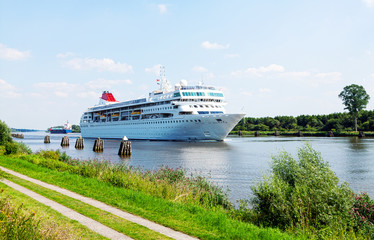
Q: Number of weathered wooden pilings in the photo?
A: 5